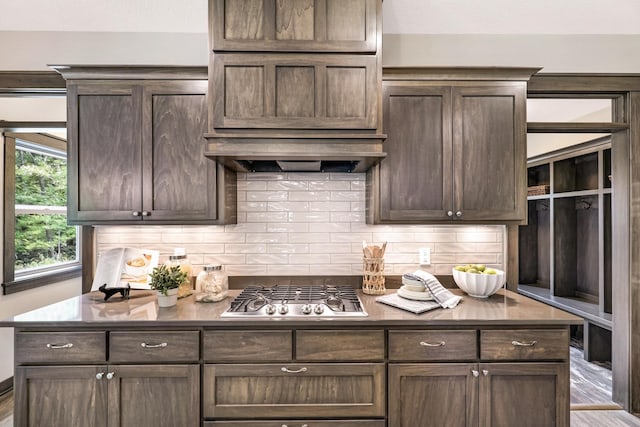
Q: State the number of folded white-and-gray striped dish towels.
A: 1